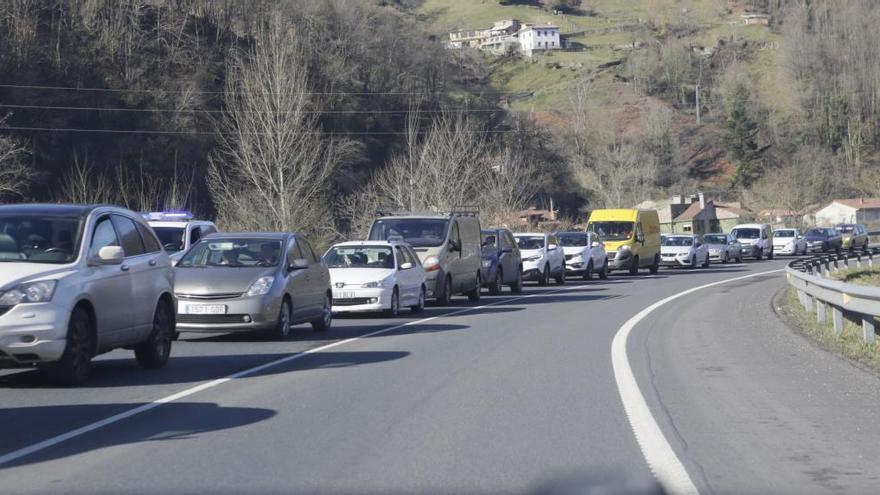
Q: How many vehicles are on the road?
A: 15